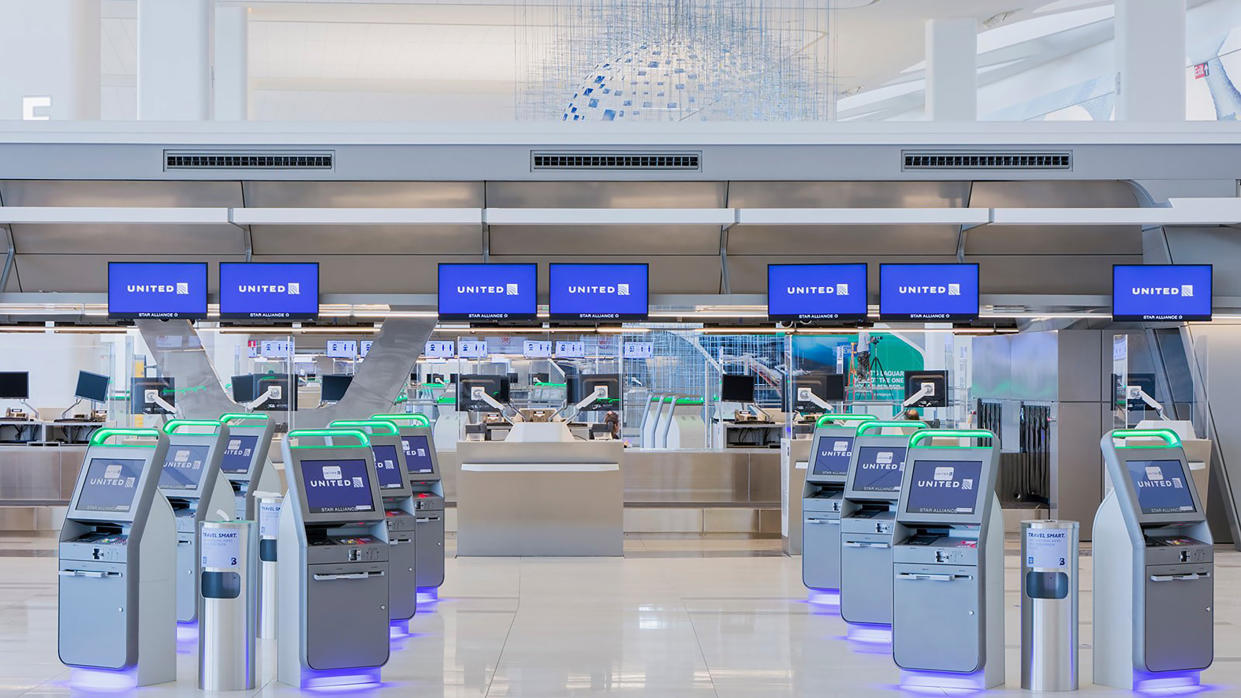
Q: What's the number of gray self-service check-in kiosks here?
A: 10